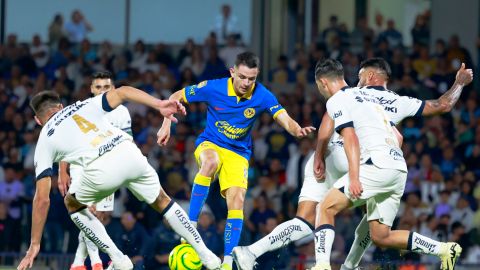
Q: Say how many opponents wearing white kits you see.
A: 4